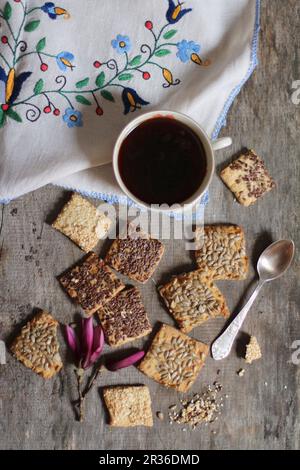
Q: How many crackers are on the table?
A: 10